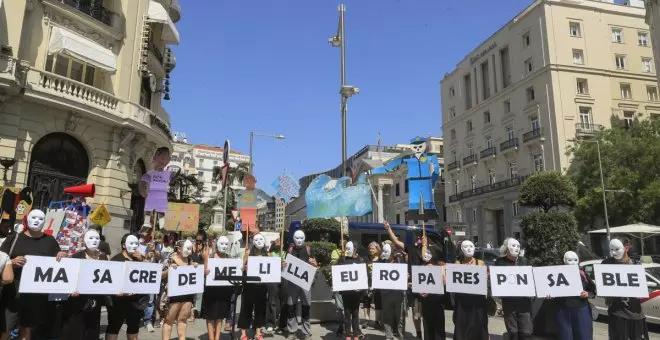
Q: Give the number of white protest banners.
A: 14